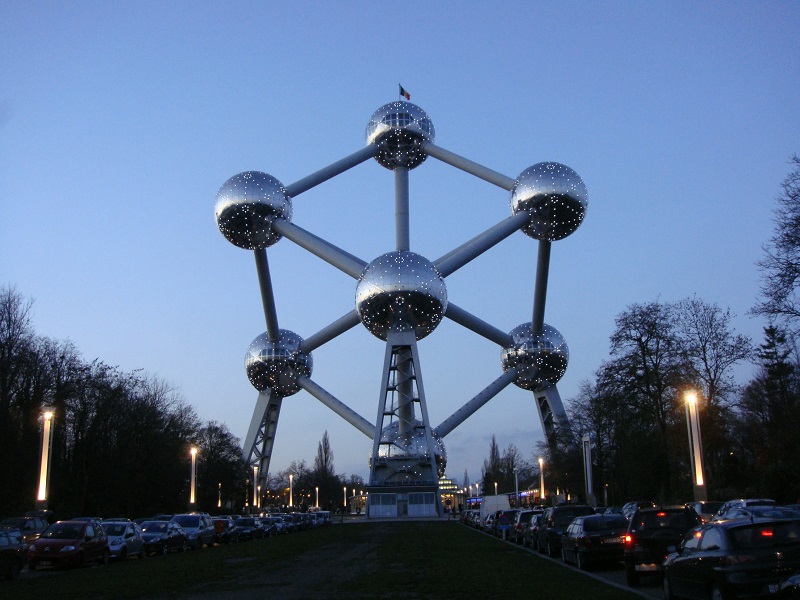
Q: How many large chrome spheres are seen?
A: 7